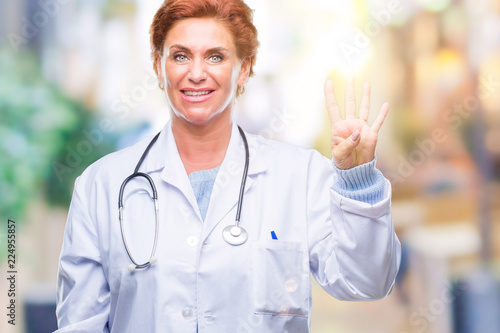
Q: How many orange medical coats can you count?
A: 0